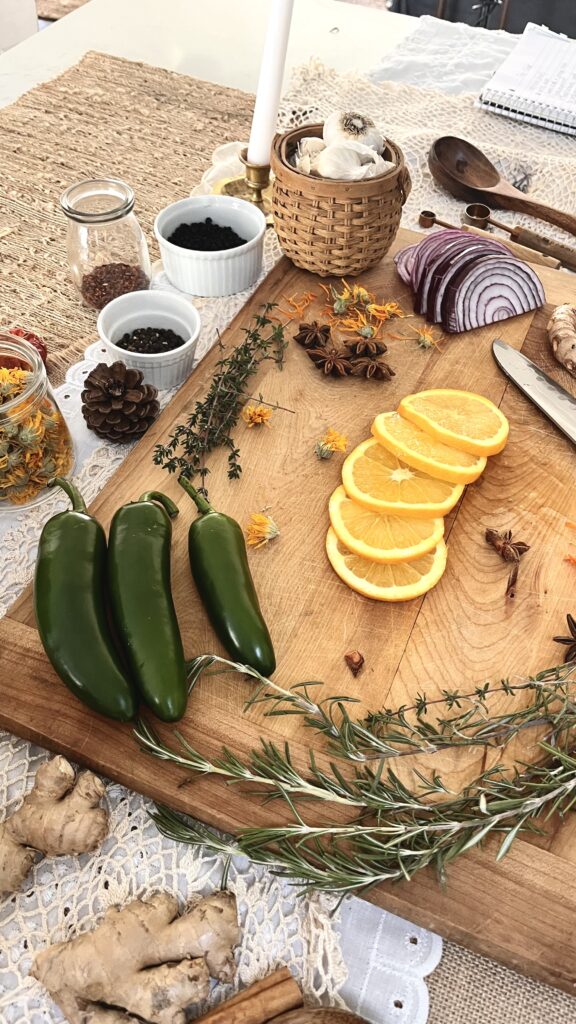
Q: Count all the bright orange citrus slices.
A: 5